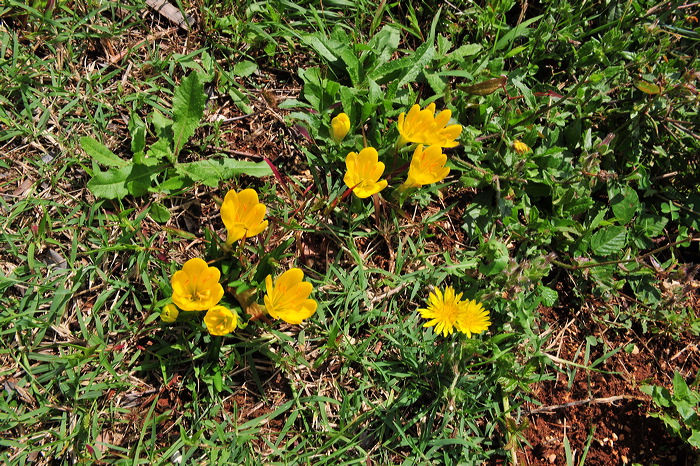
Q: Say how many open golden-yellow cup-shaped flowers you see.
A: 8